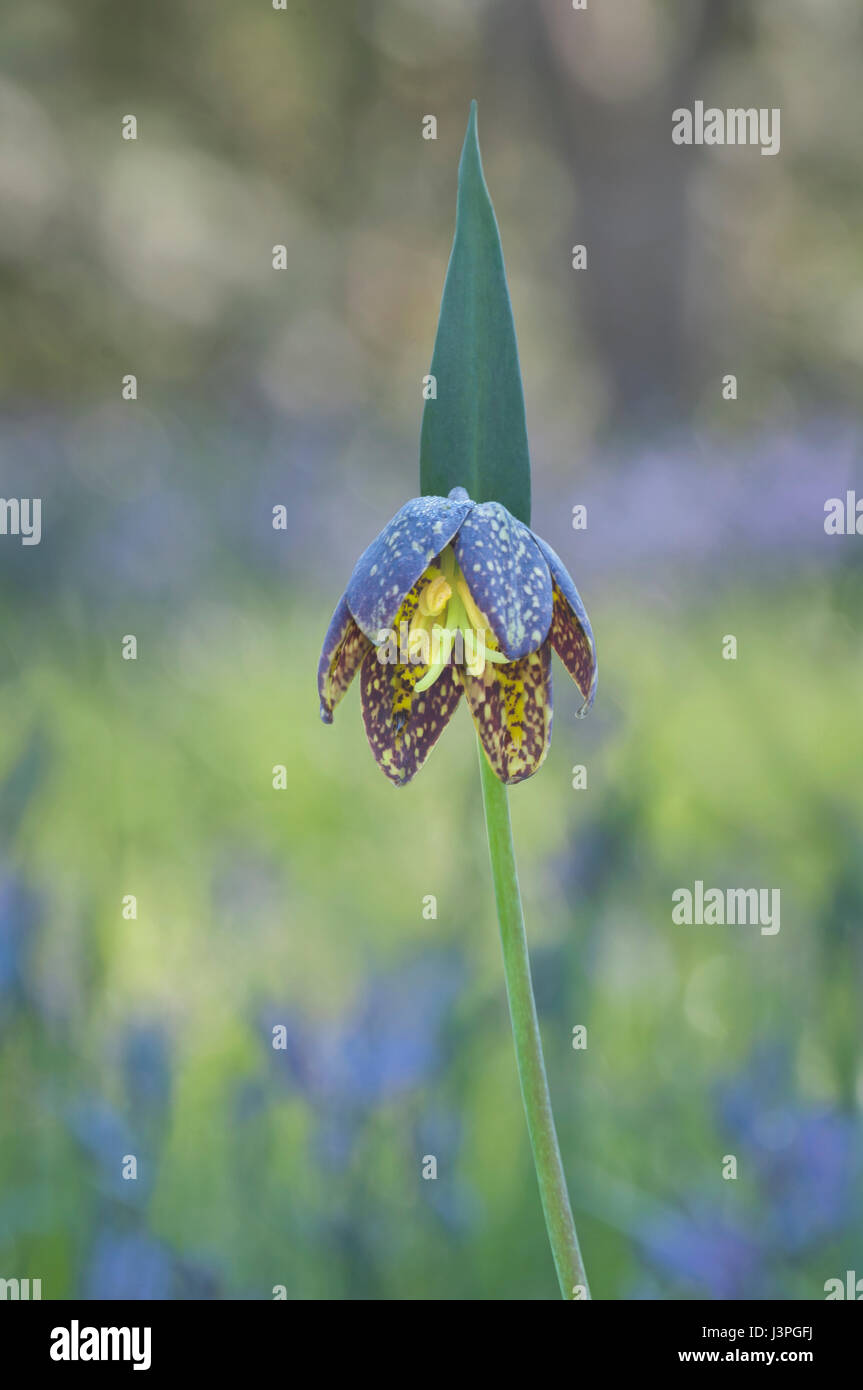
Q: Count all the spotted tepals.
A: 6